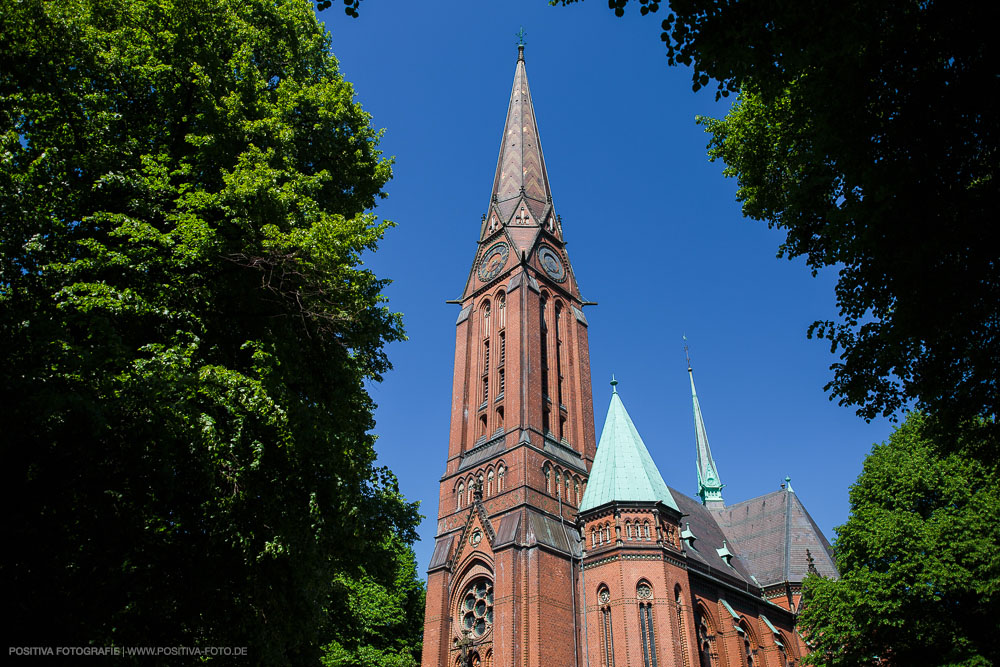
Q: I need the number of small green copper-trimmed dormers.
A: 2